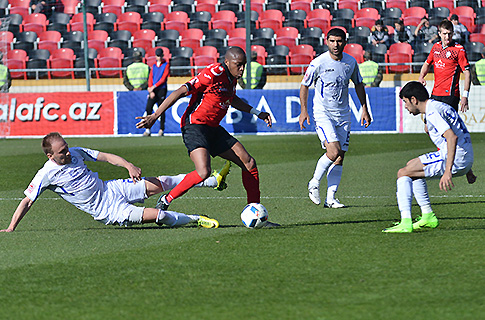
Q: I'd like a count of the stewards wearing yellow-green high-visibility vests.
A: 5